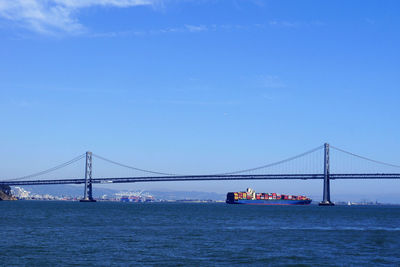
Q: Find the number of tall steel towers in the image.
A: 2